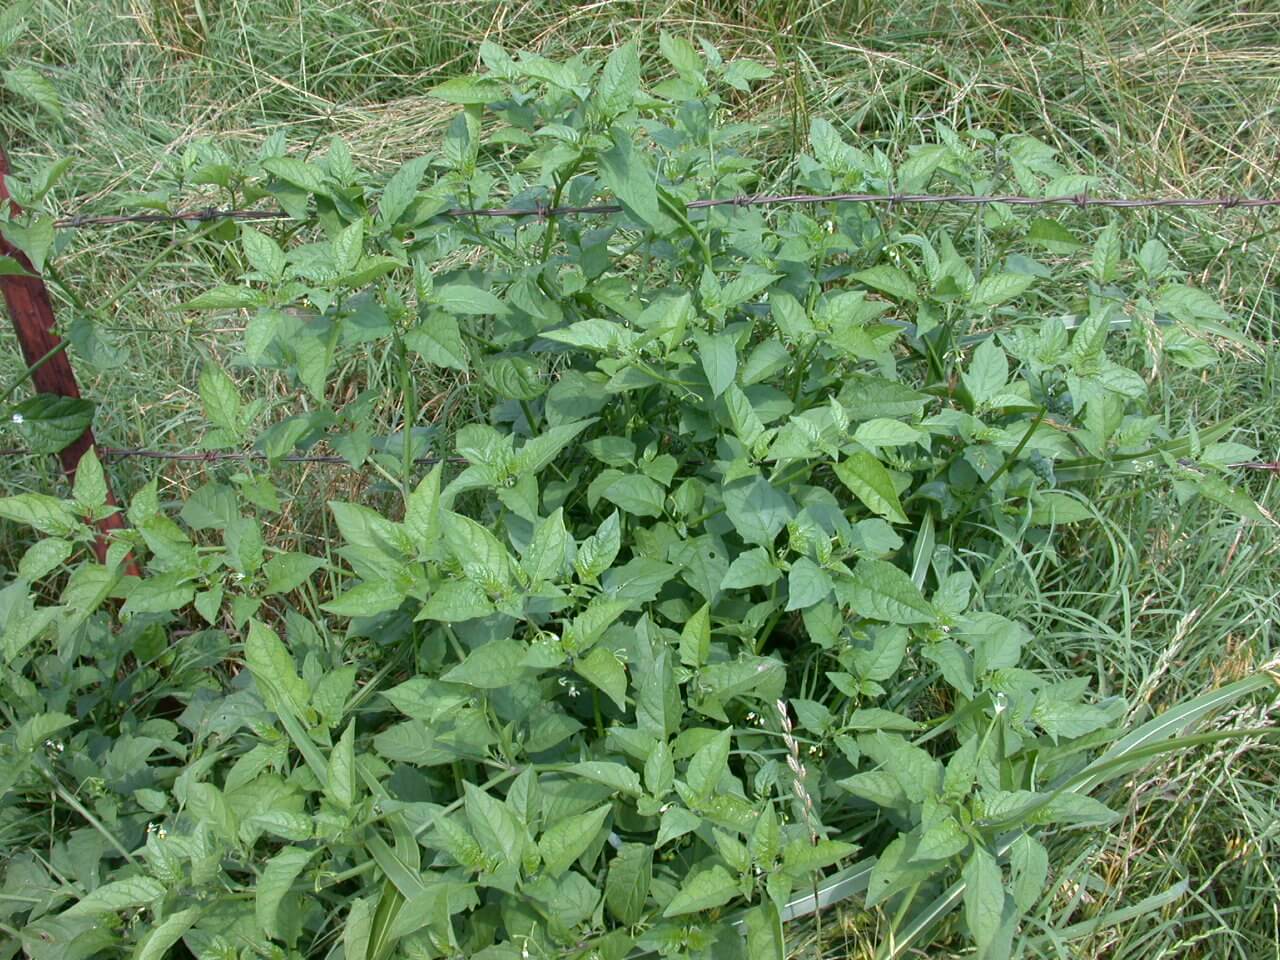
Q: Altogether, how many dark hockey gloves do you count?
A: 0